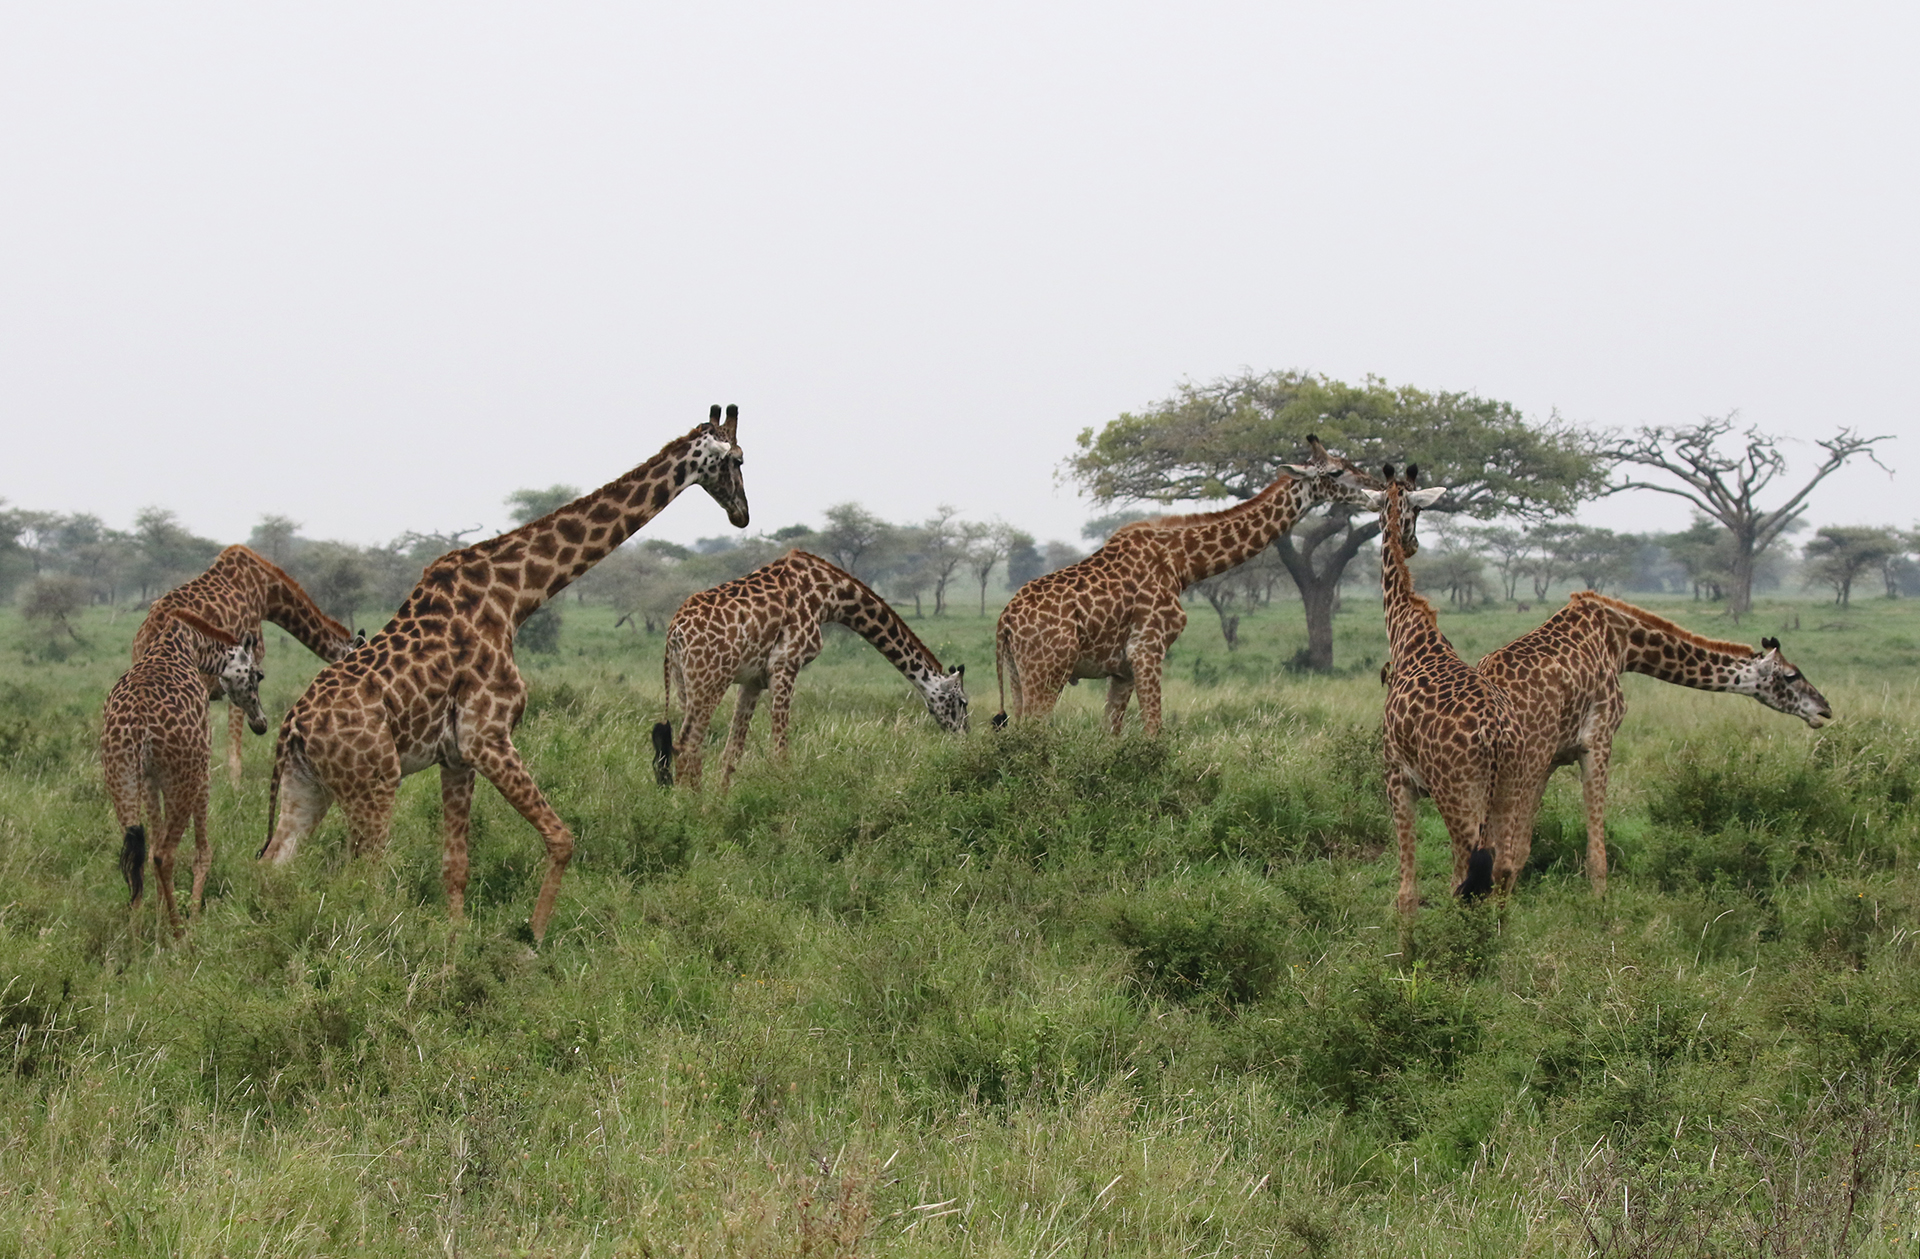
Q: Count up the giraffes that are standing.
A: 7